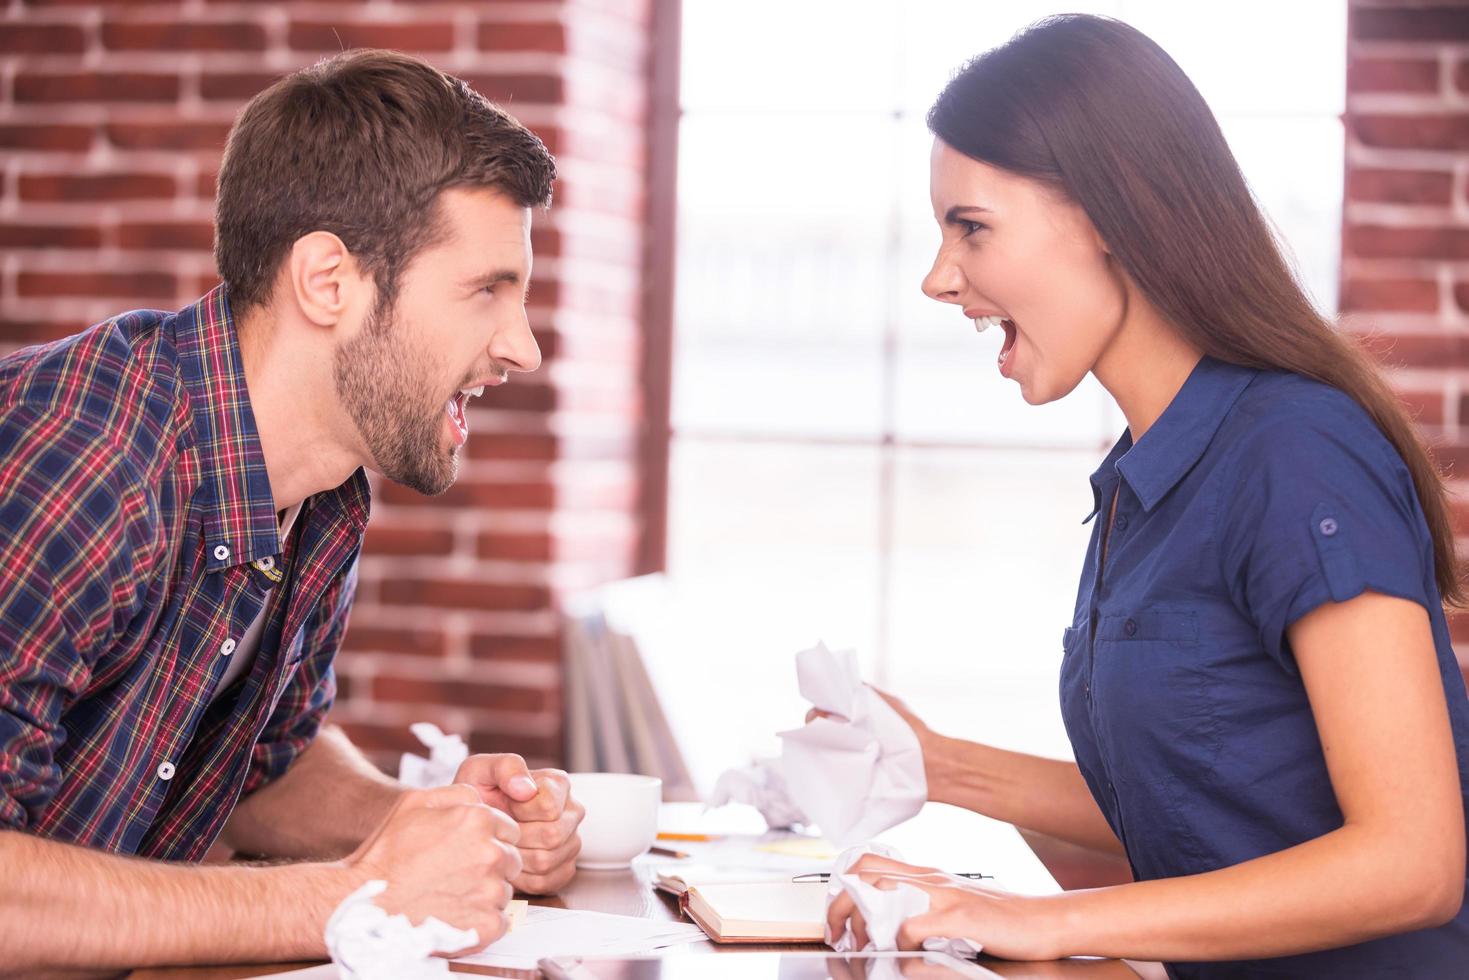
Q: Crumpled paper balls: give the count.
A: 5